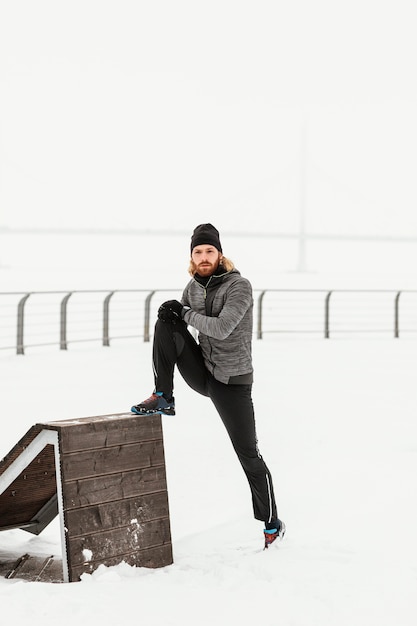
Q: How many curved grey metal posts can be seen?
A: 7